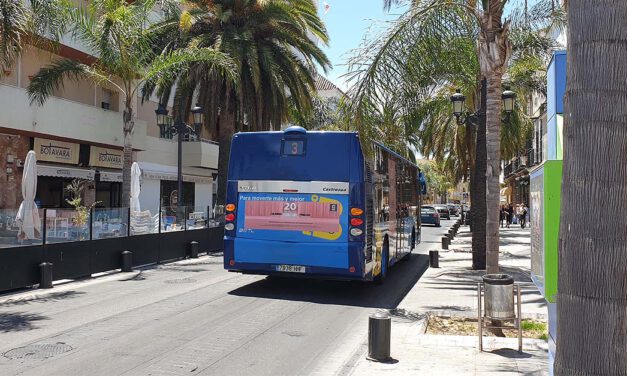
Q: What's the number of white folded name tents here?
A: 0